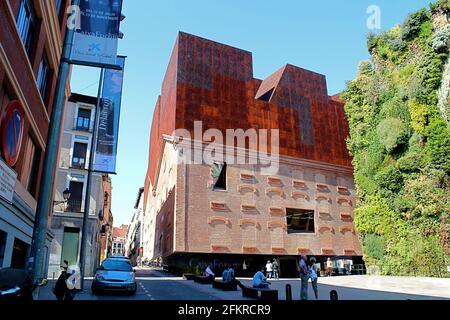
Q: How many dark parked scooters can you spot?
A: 2